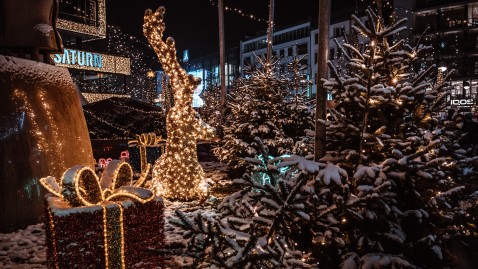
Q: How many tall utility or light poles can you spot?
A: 3